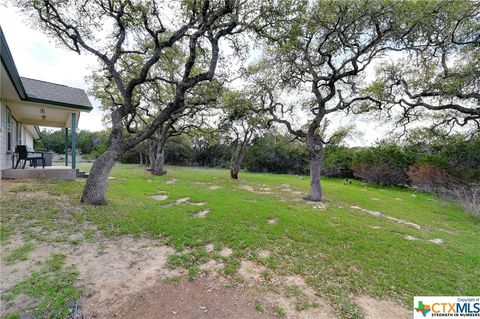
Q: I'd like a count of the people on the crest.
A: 0